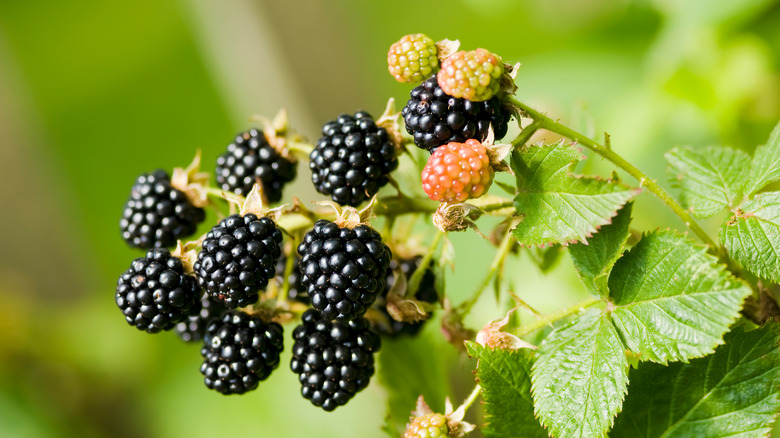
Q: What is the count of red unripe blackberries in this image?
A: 1